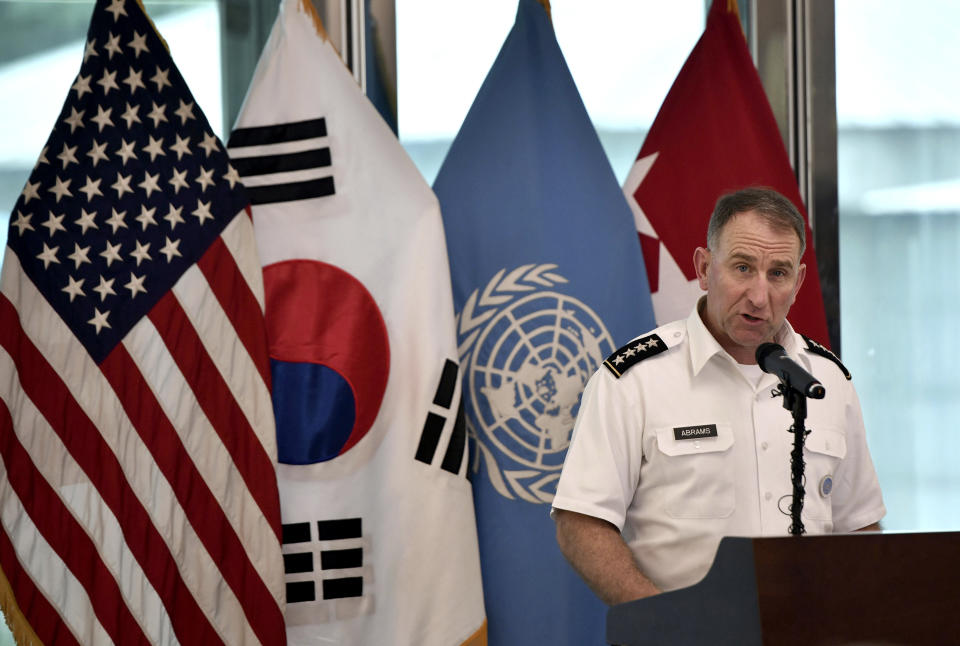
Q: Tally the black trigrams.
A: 3